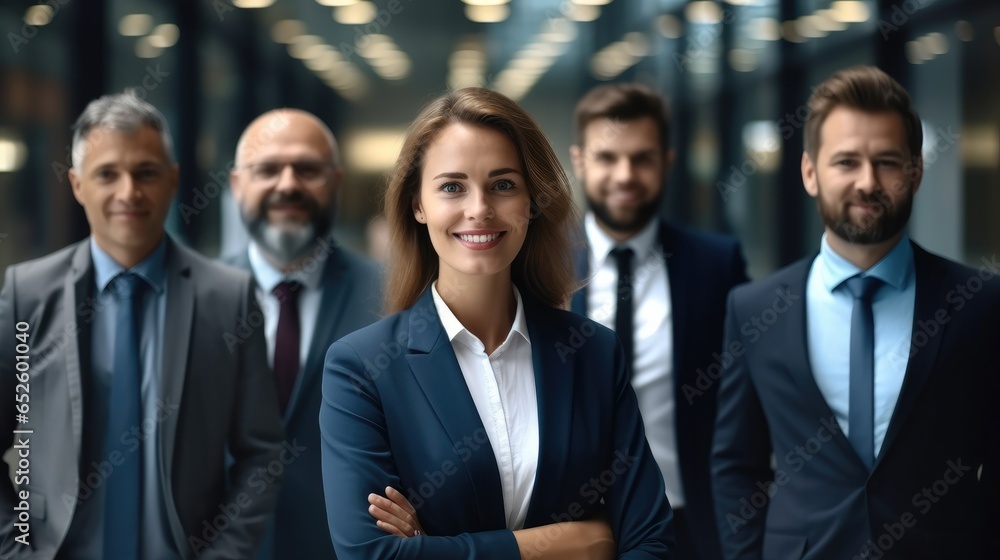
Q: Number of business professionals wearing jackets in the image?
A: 5